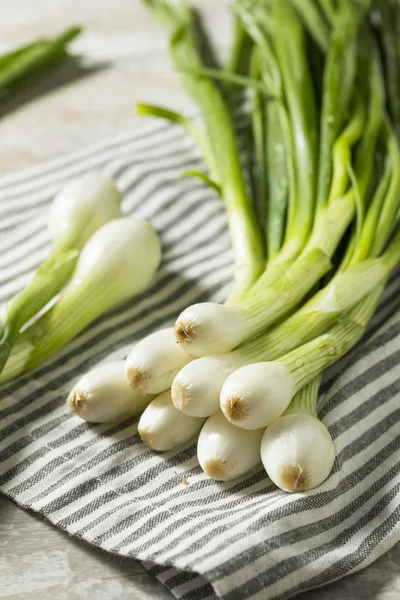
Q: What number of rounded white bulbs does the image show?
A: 10